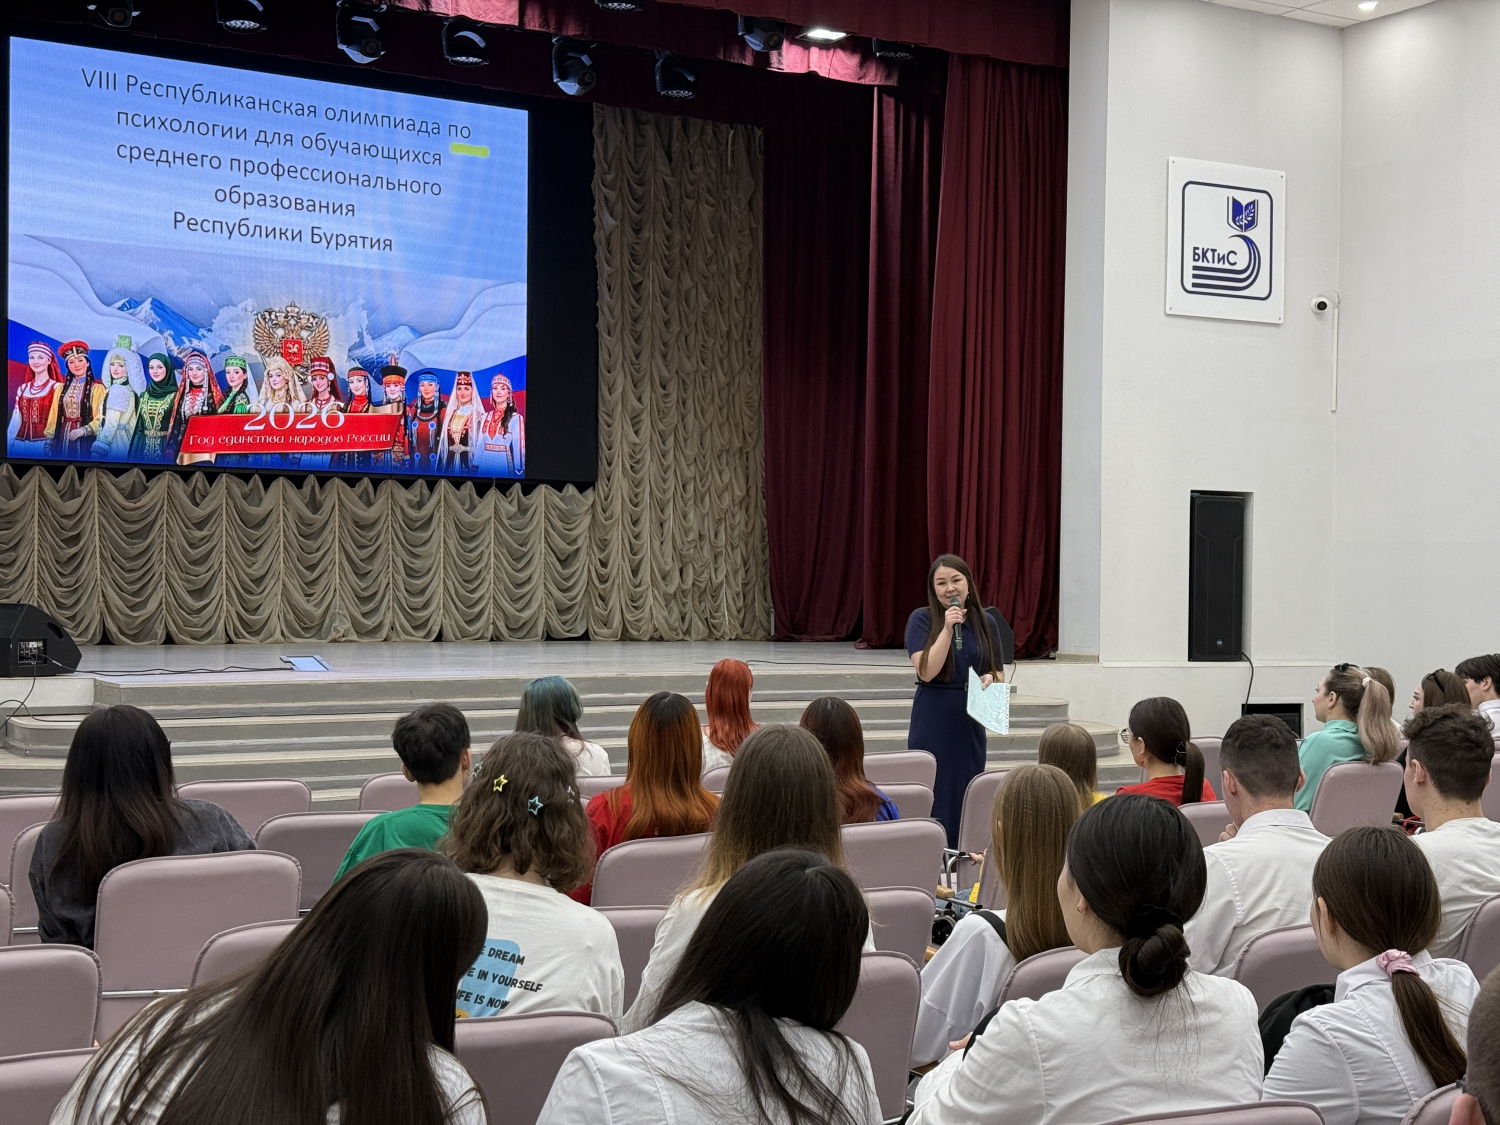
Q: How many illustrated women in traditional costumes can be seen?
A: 13